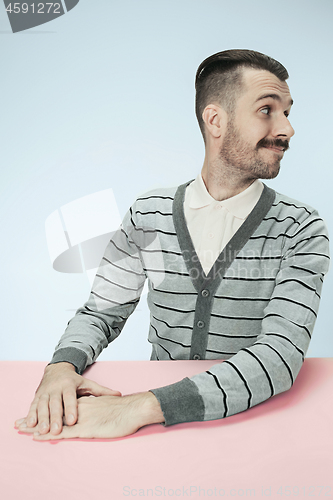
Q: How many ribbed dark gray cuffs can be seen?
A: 2